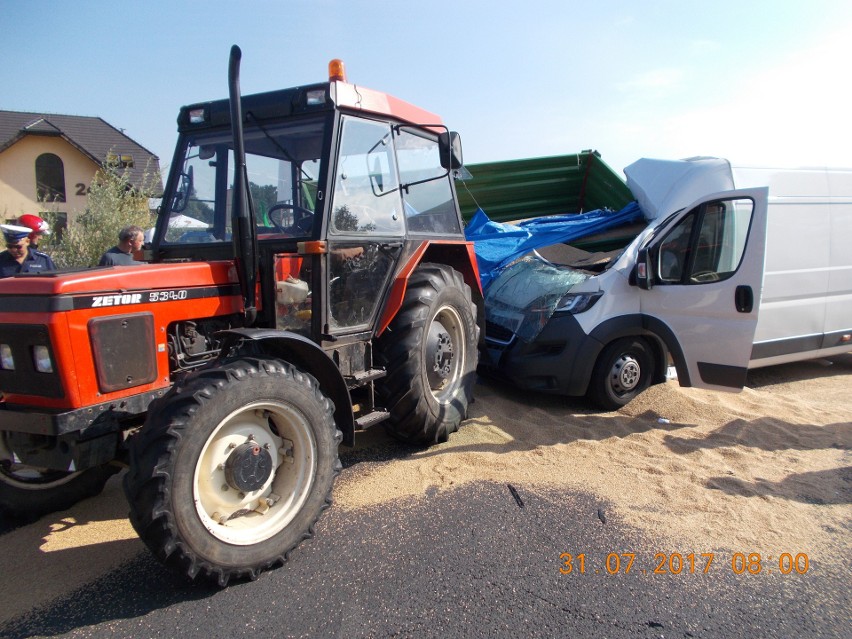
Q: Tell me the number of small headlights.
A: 4